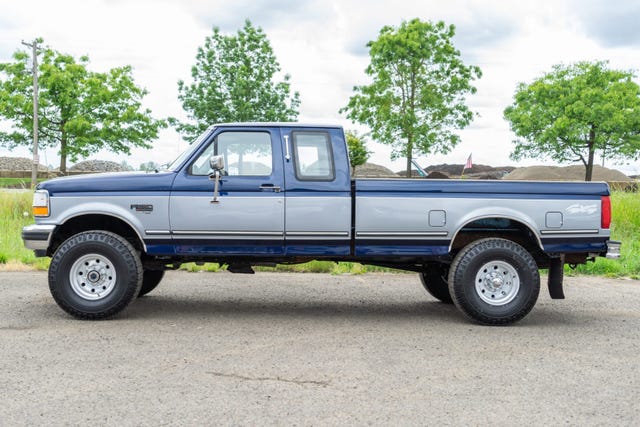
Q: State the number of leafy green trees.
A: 5